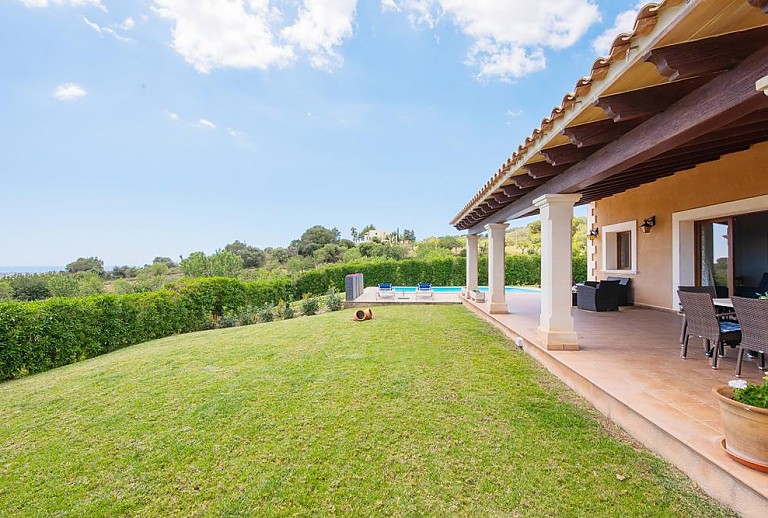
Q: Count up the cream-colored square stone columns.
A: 3